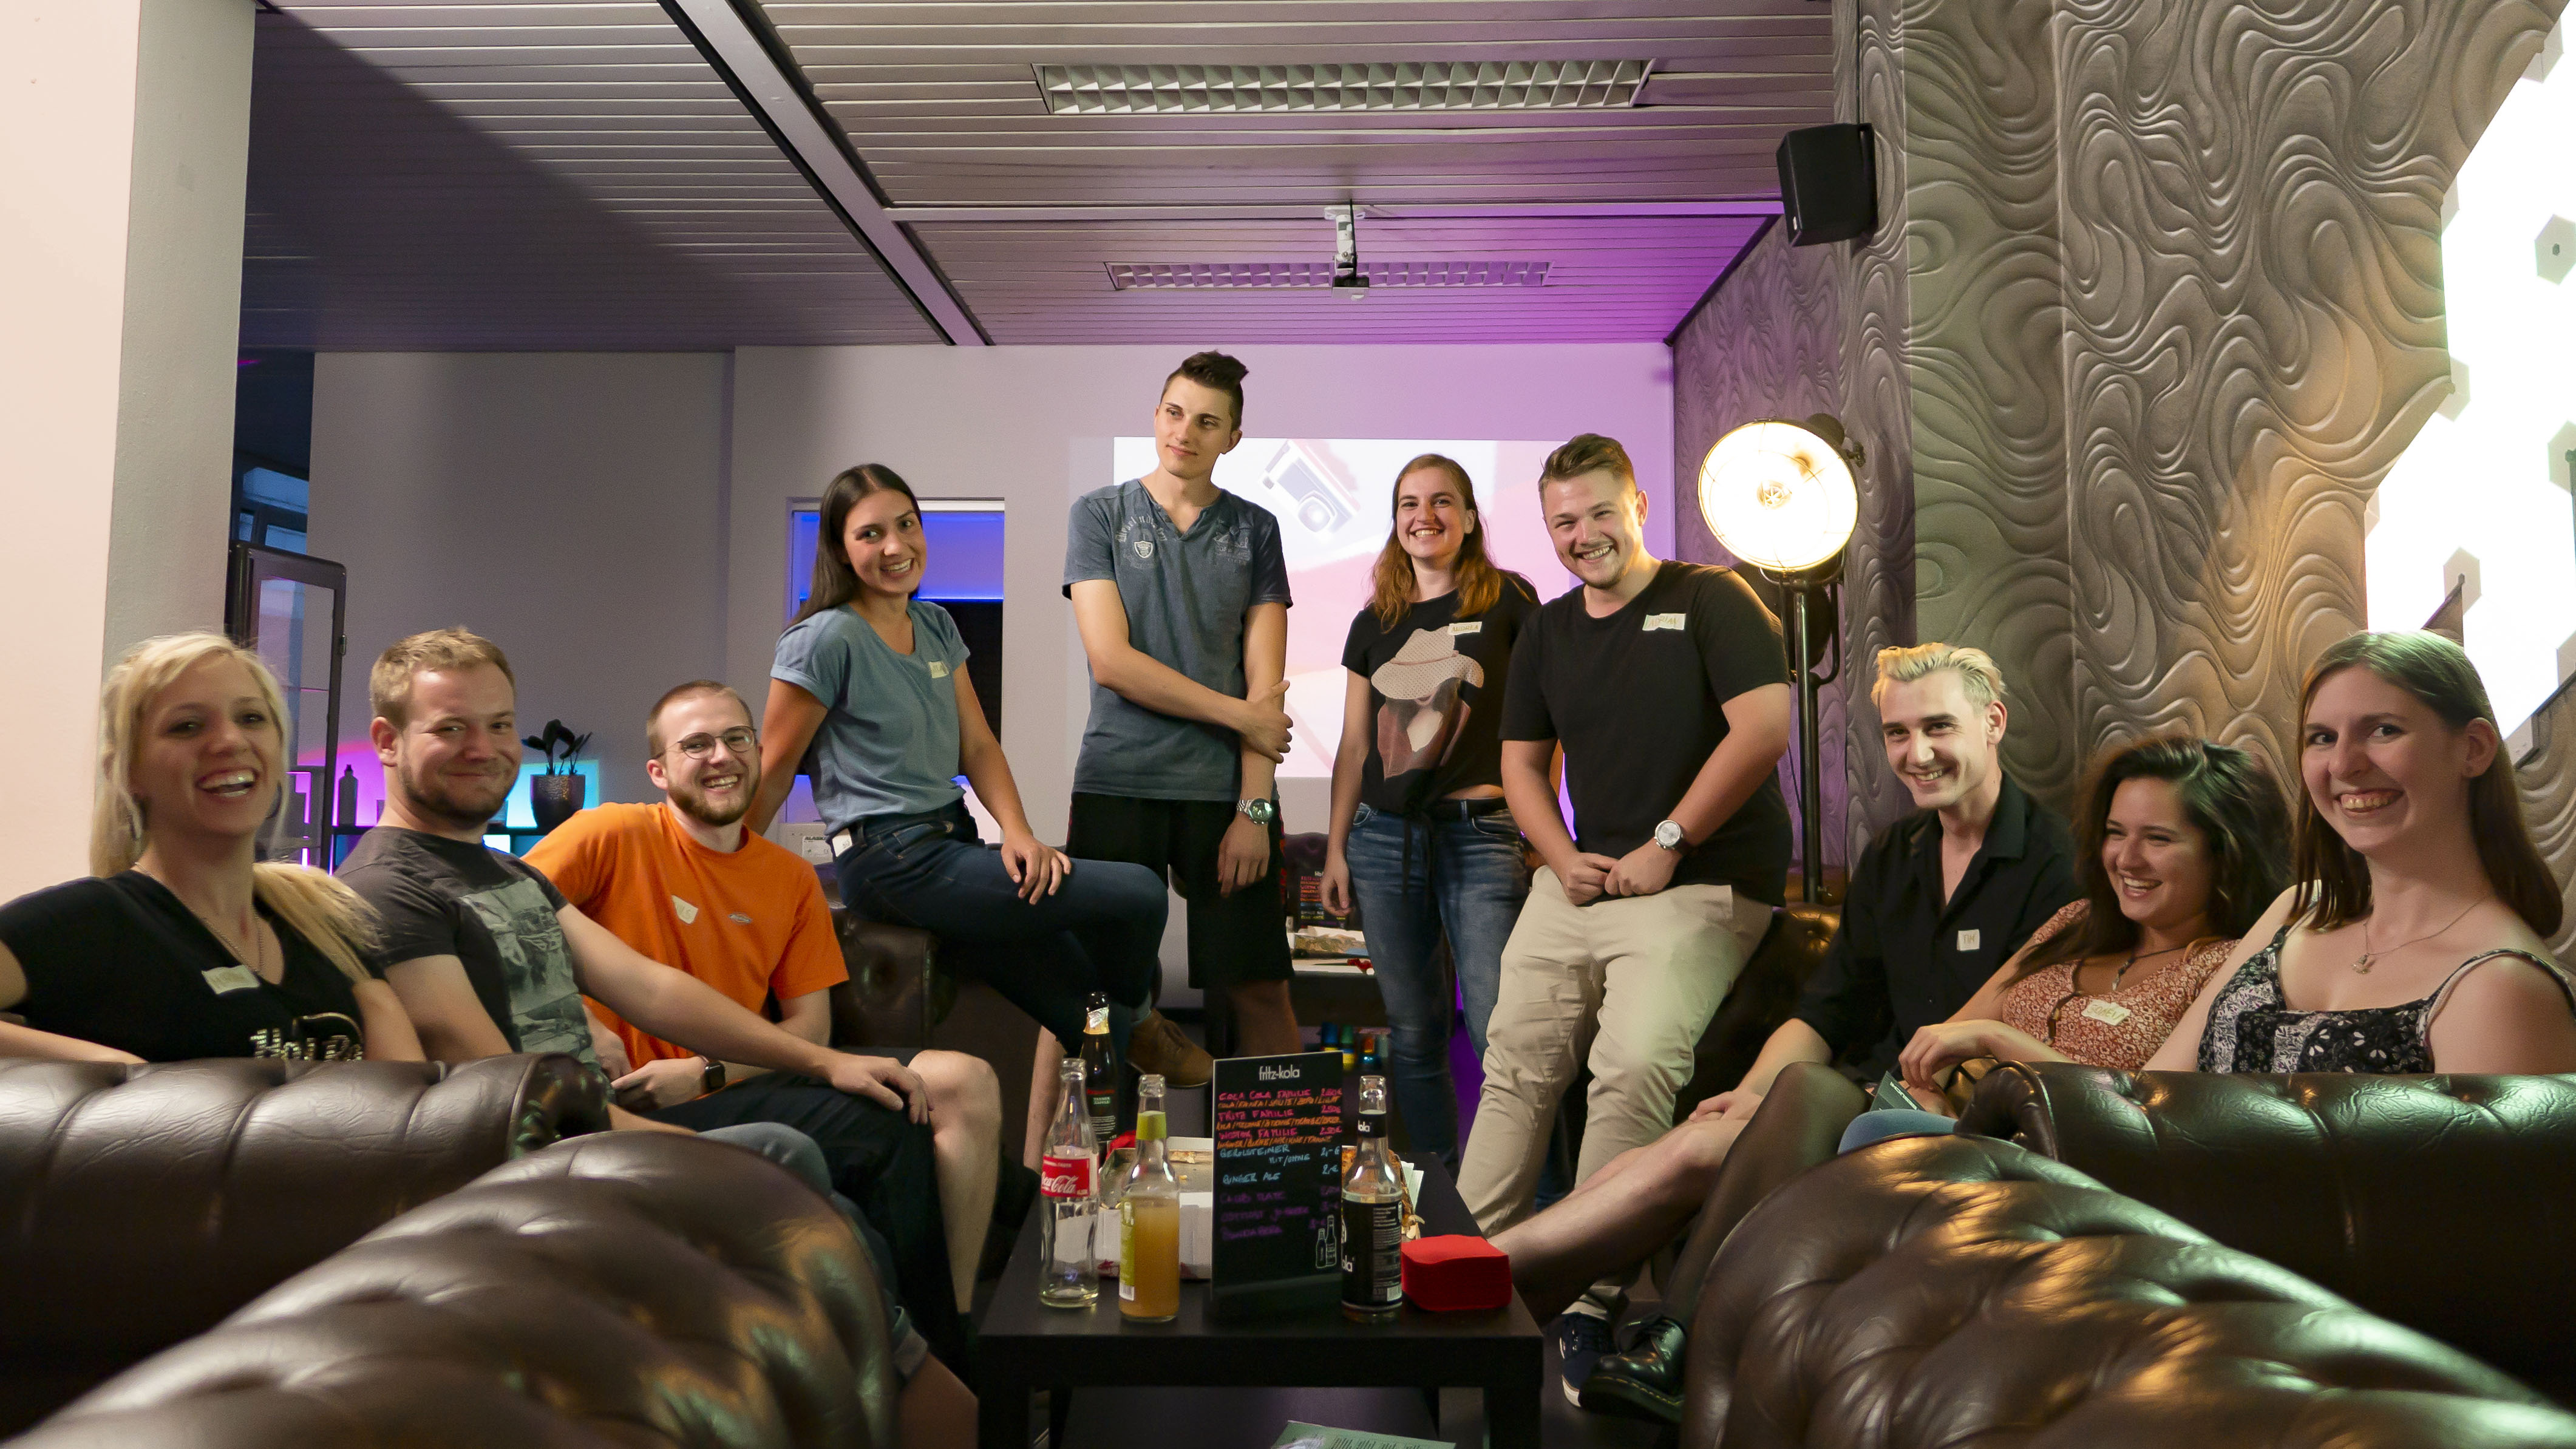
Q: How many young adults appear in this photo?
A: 10